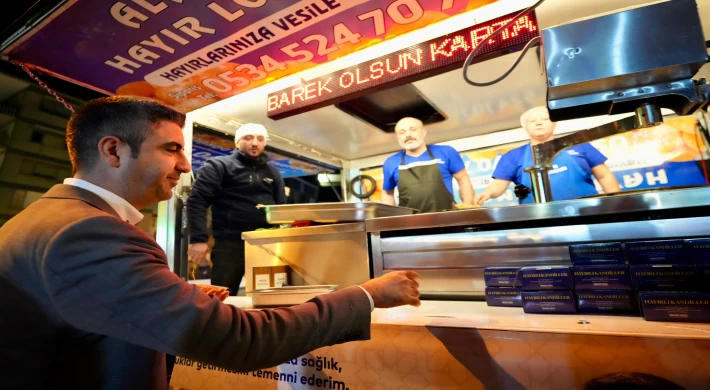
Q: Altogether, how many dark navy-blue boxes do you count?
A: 12